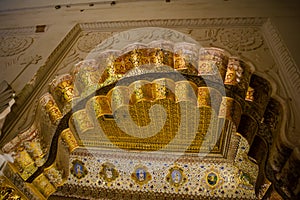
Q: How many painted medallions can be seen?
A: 5